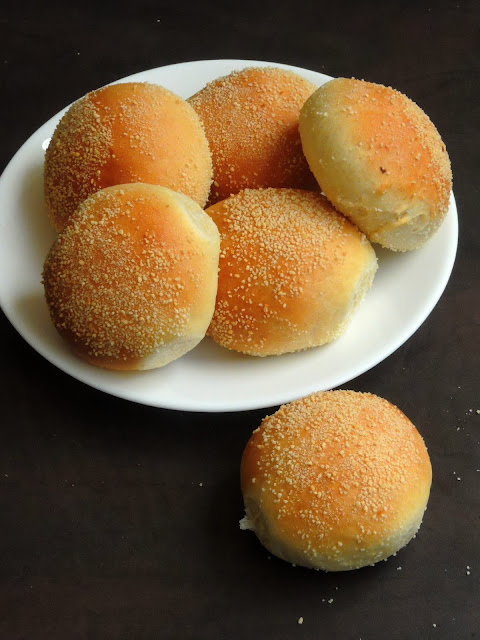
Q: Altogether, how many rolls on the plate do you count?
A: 5